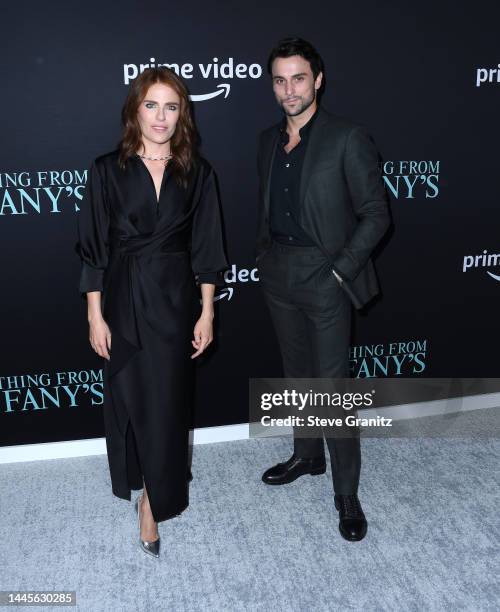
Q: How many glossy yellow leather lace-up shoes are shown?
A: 0